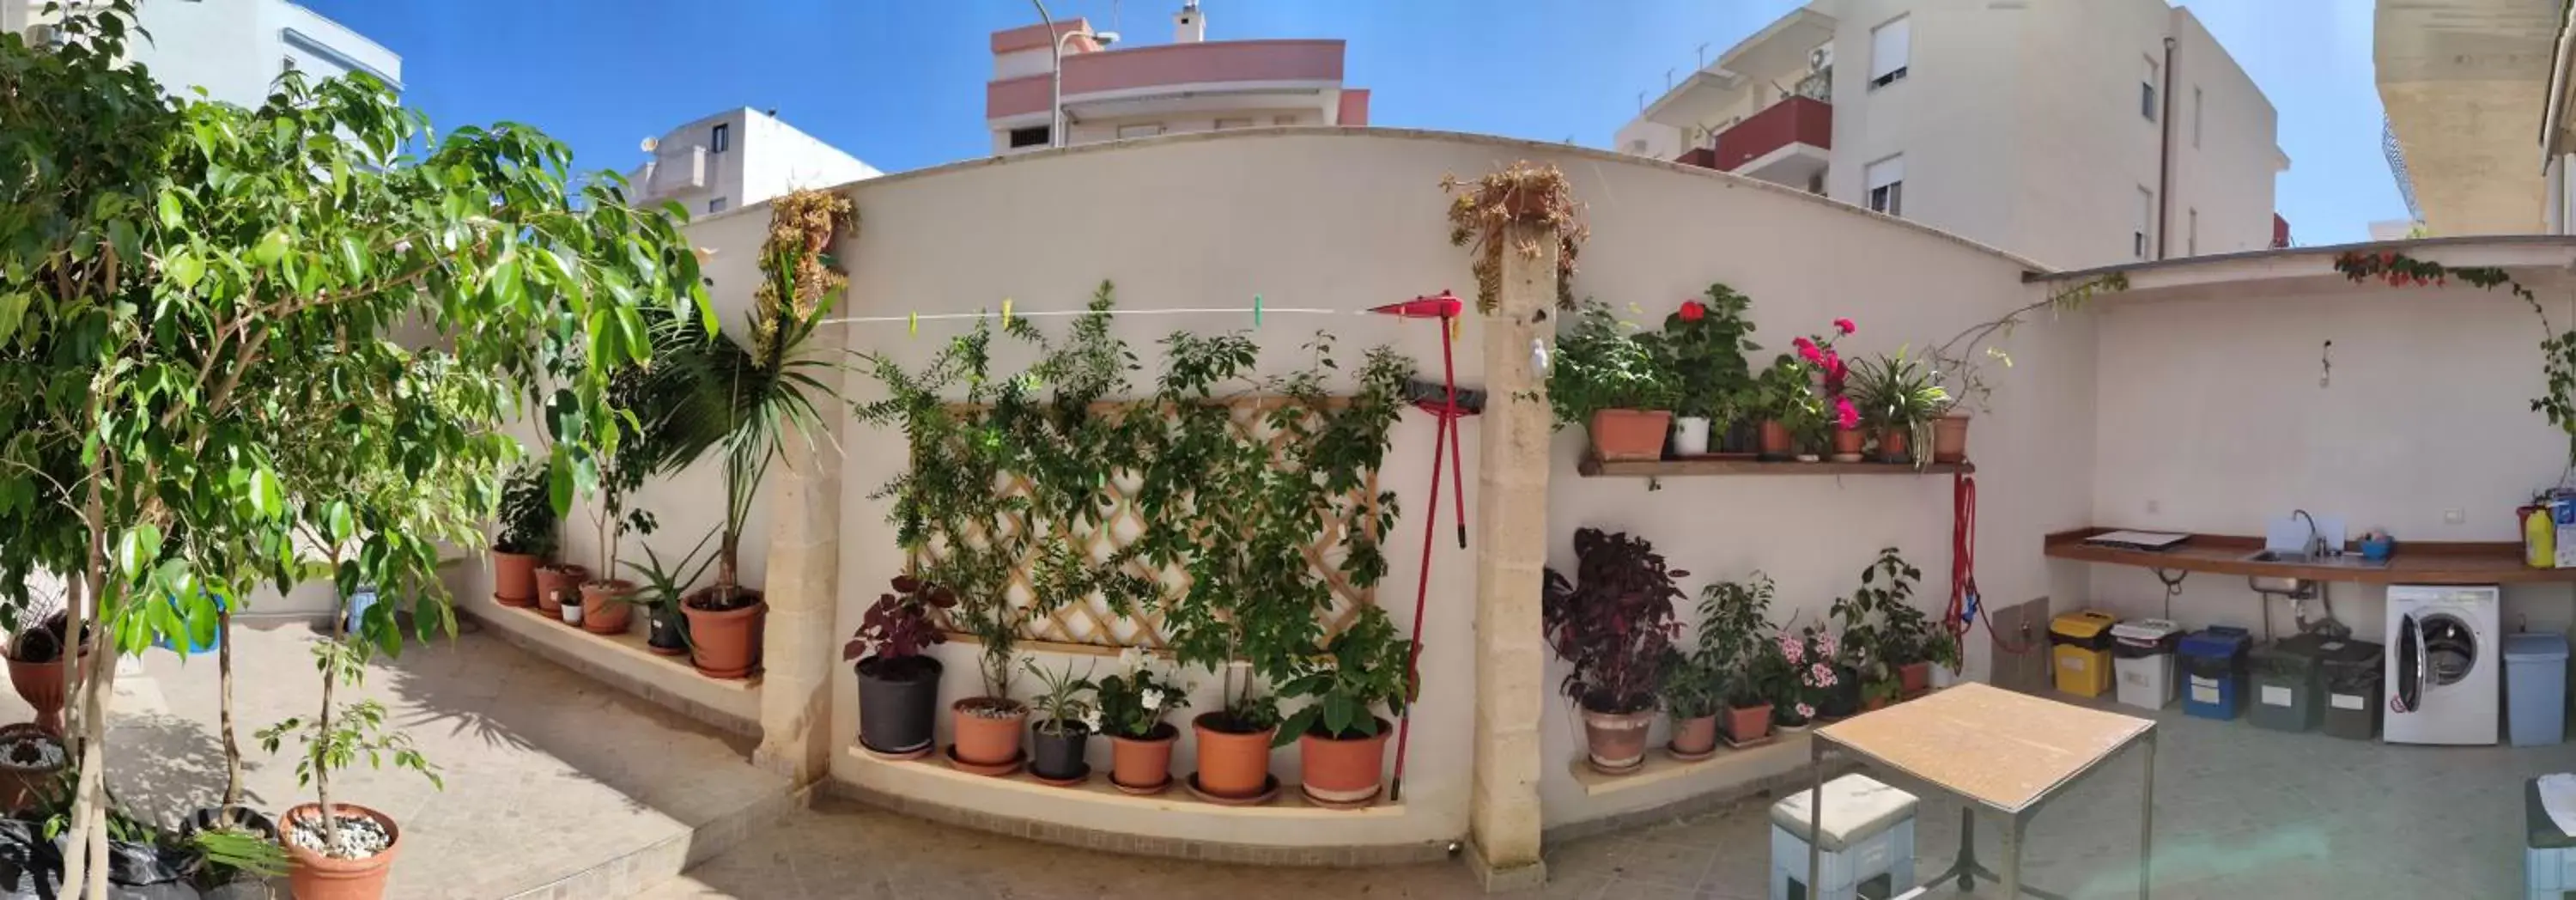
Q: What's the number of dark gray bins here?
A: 2